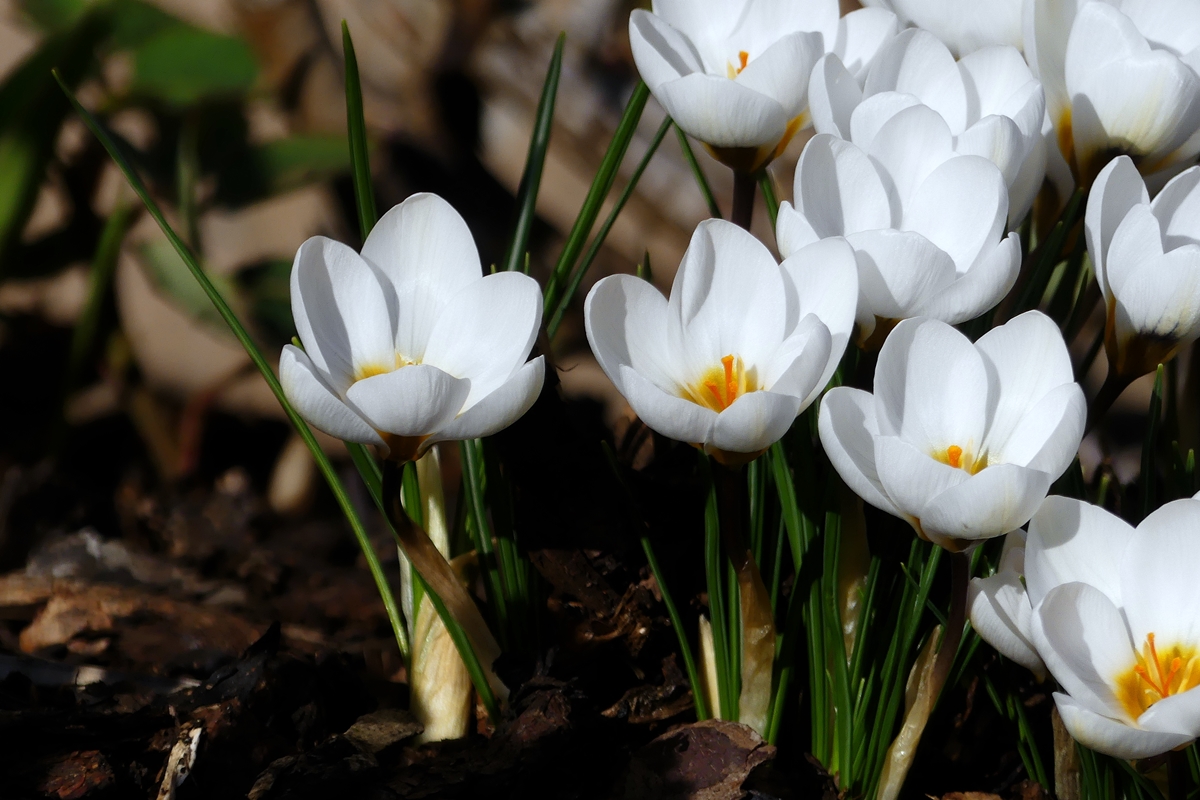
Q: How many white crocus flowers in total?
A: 11